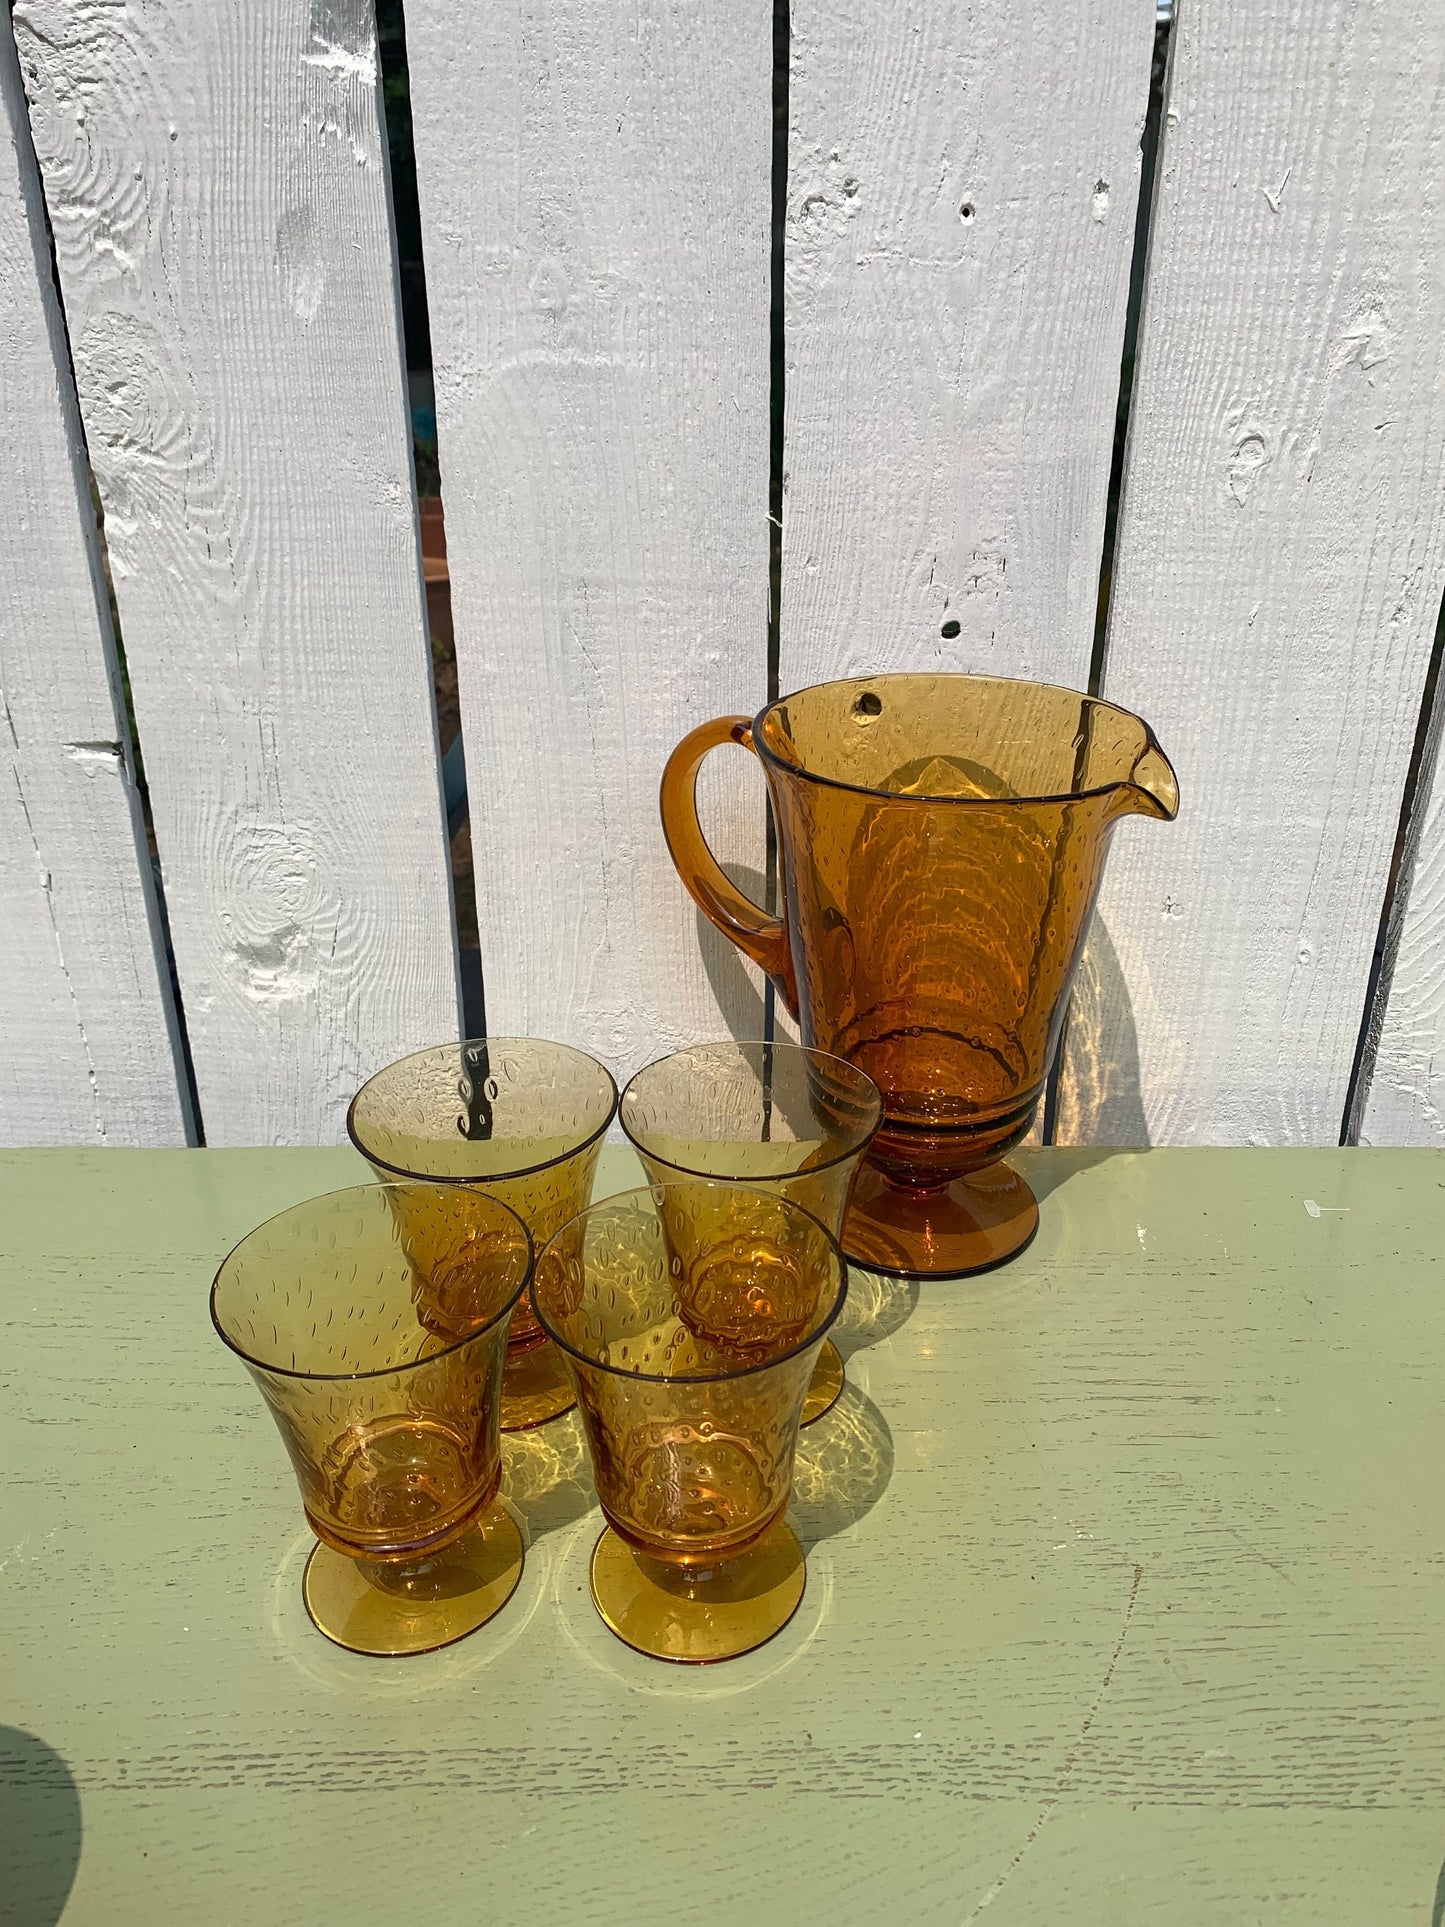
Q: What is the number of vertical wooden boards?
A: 6